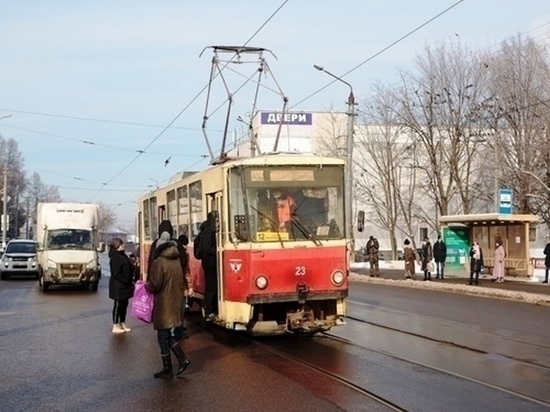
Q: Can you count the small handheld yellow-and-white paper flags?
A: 0